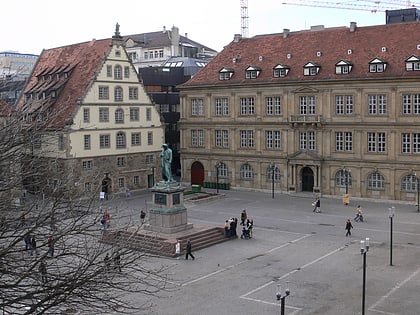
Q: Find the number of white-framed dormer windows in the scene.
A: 7